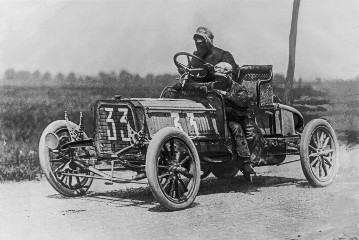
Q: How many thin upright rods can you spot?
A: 2